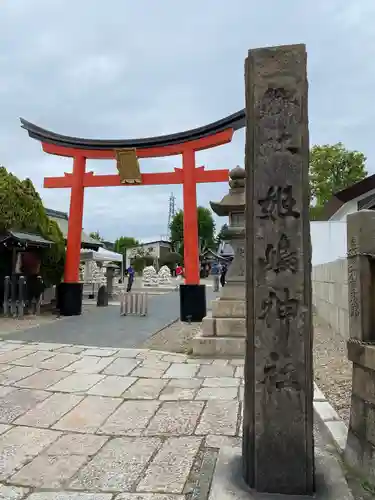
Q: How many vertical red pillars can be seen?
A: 2